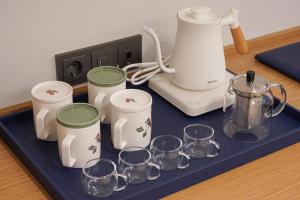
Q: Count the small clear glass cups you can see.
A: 4